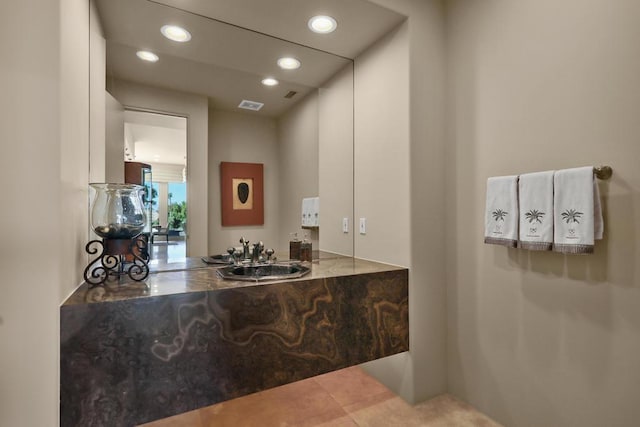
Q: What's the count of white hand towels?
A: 3